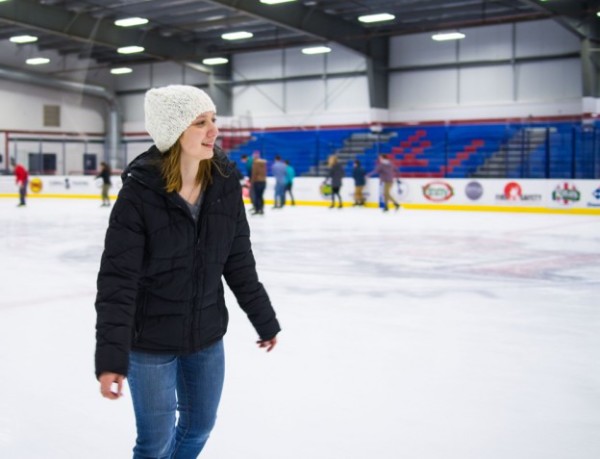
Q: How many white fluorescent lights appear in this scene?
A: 11